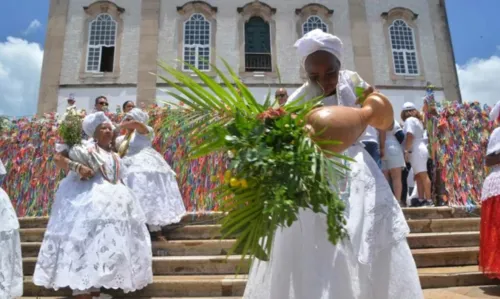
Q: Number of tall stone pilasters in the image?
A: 4